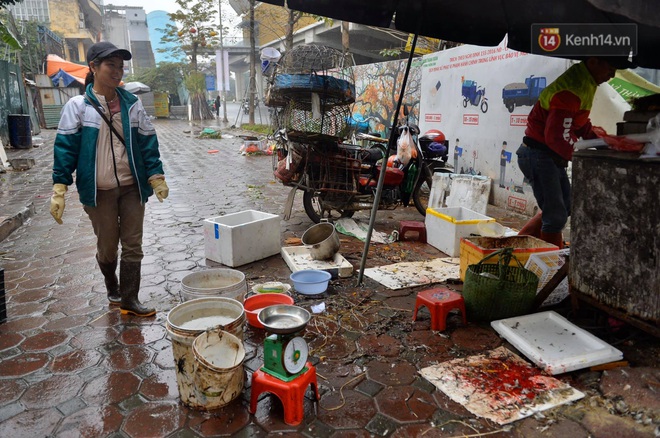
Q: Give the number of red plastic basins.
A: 1